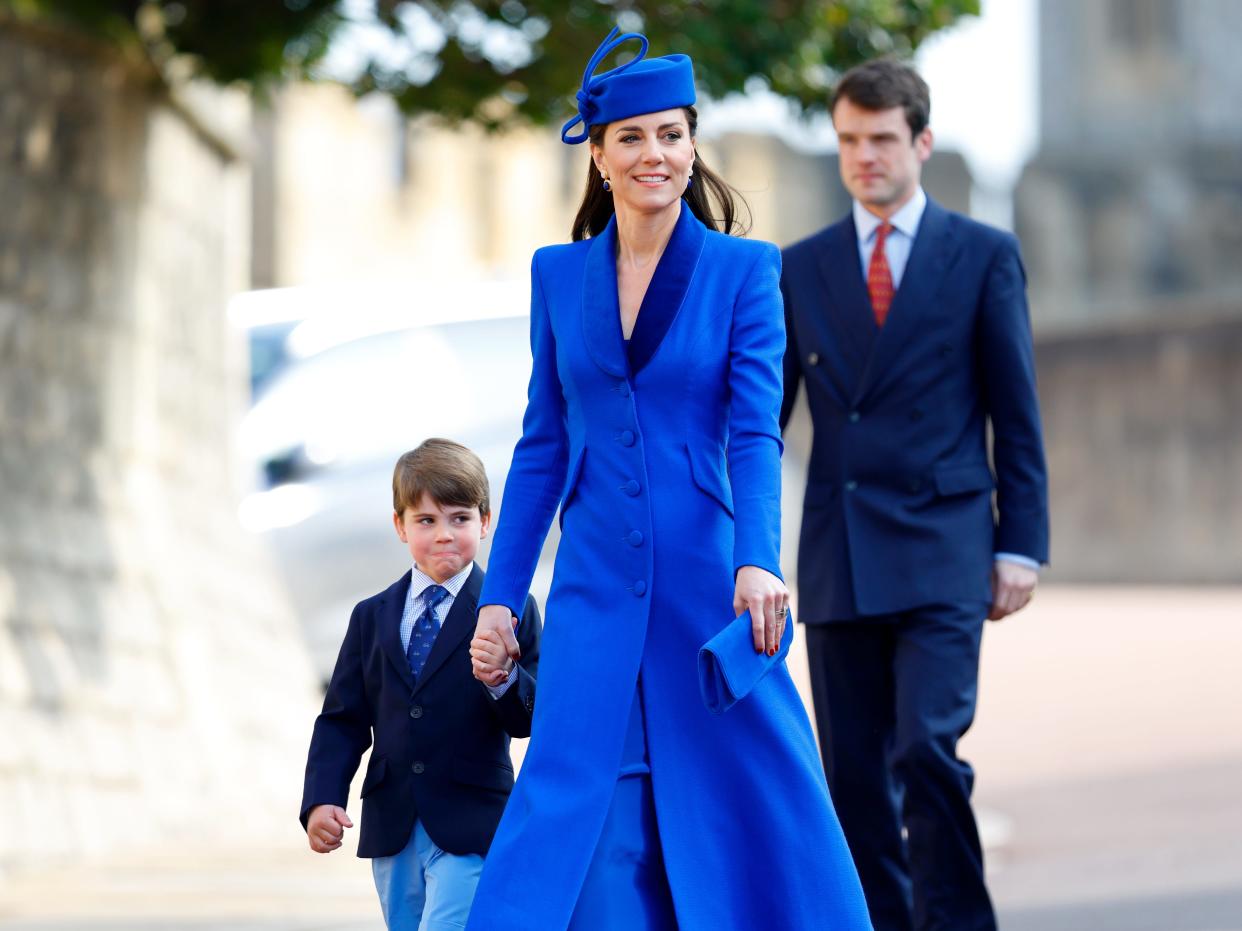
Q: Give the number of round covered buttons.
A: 5